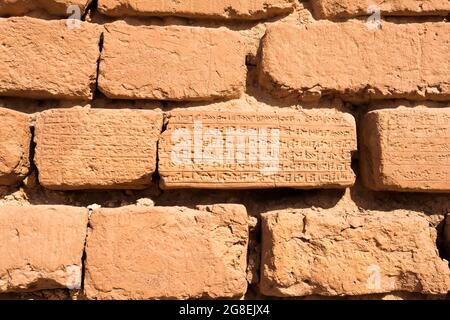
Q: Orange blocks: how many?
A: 13